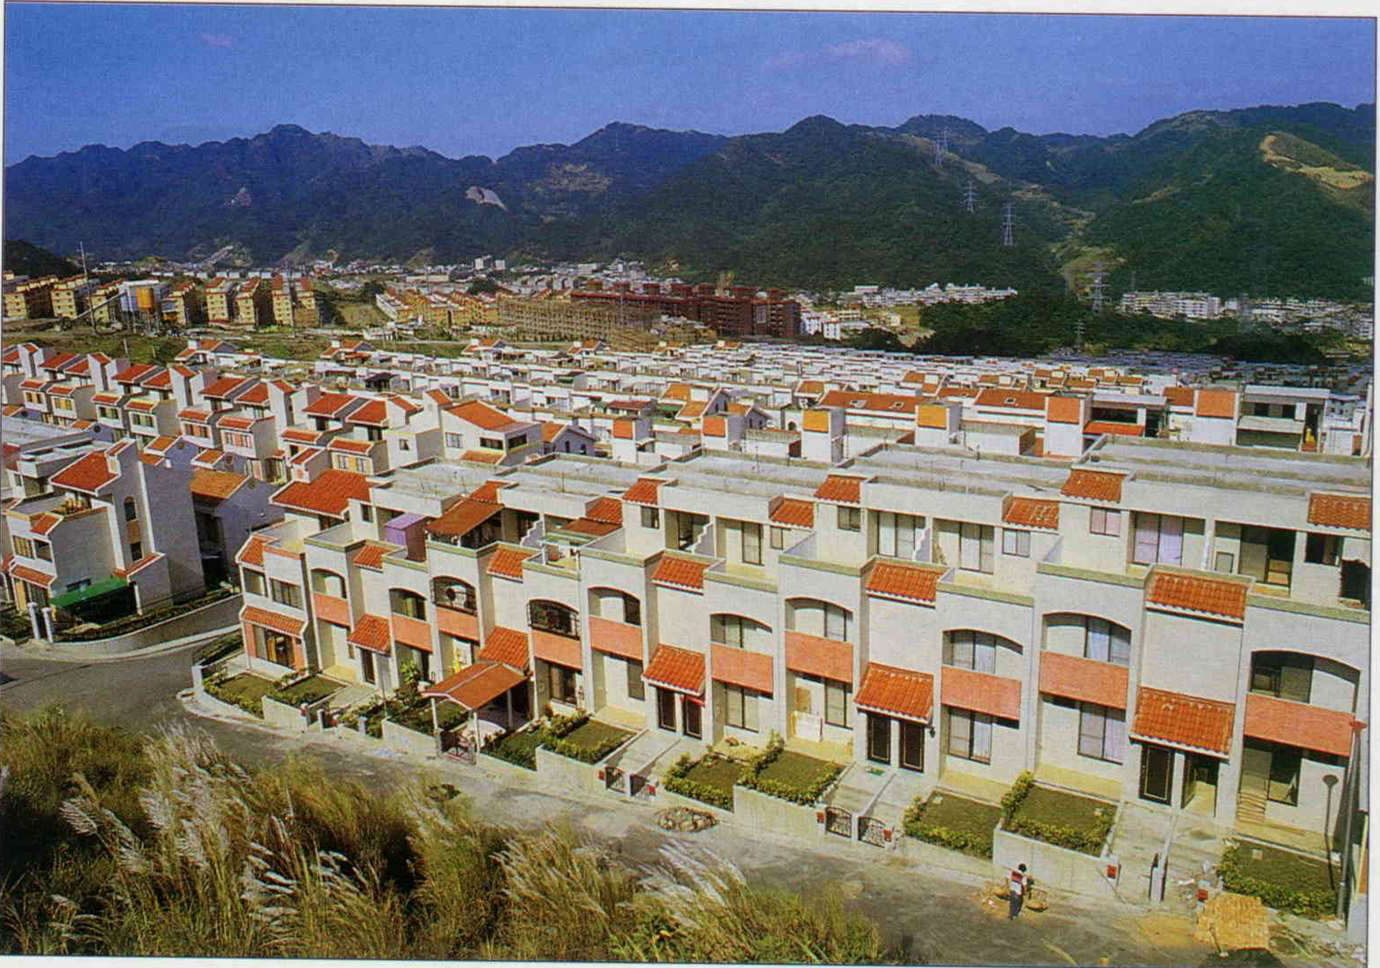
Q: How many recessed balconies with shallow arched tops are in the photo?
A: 10